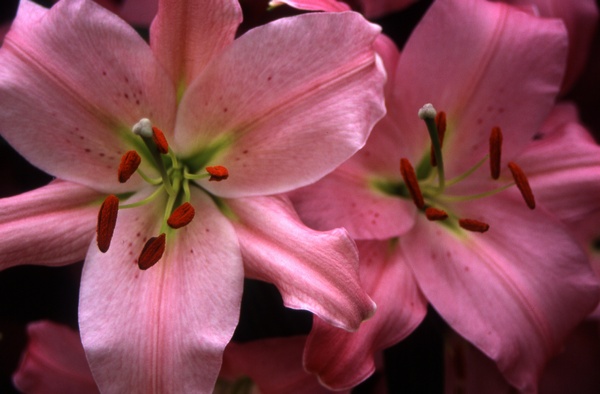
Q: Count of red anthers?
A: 12